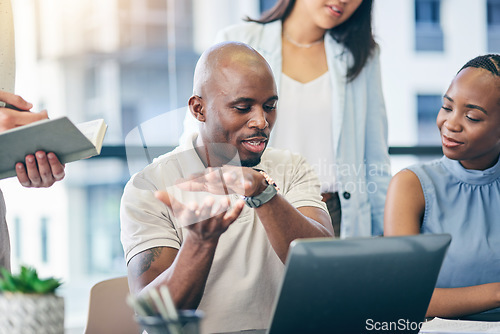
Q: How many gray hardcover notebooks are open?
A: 1